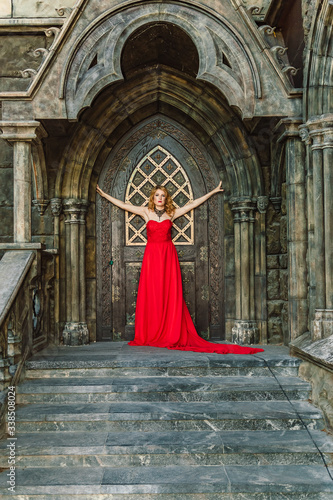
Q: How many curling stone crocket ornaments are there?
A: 8